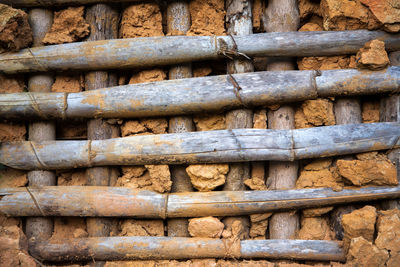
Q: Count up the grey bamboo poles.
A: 5